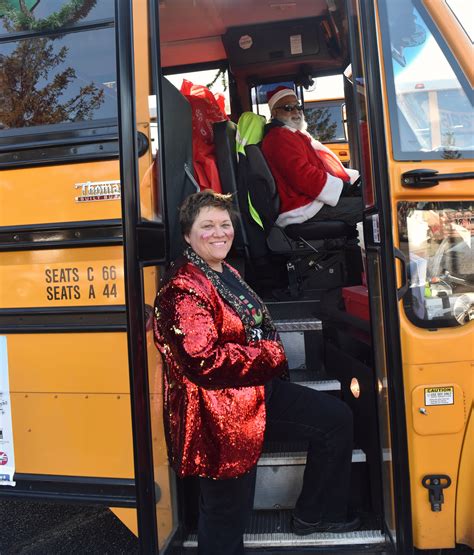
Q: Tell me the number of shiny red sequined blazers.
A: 1